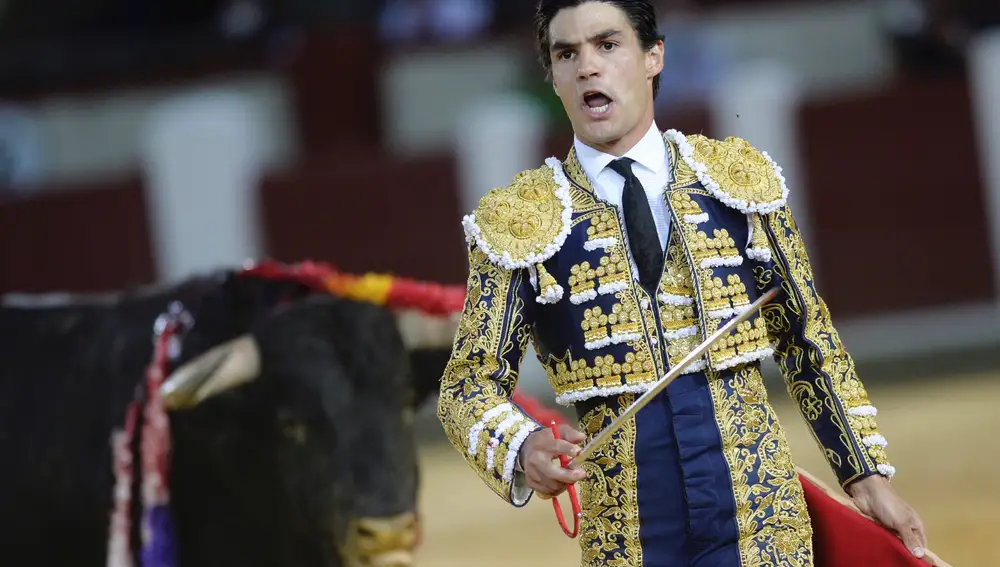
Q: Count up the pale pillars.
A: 4